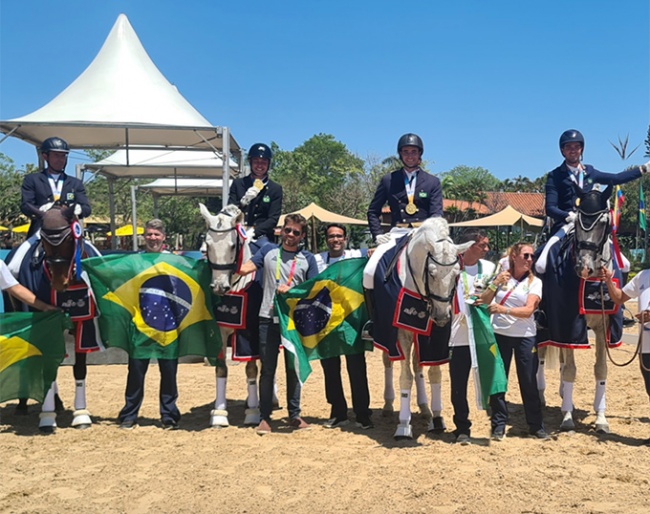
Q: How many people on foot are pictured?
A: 7